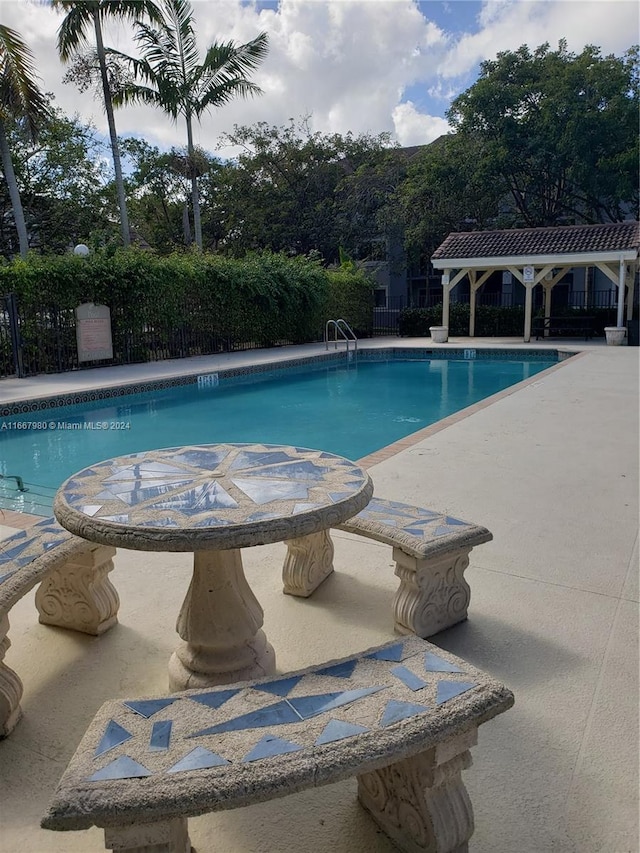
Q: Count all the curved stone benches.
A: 3